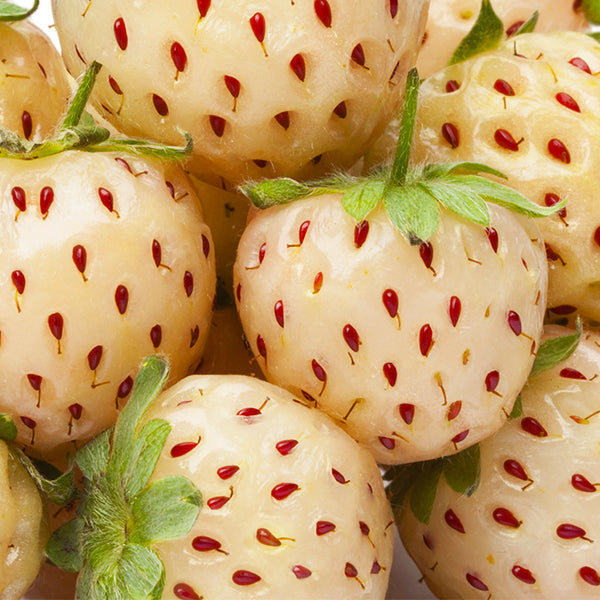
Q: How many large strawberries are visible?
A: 6